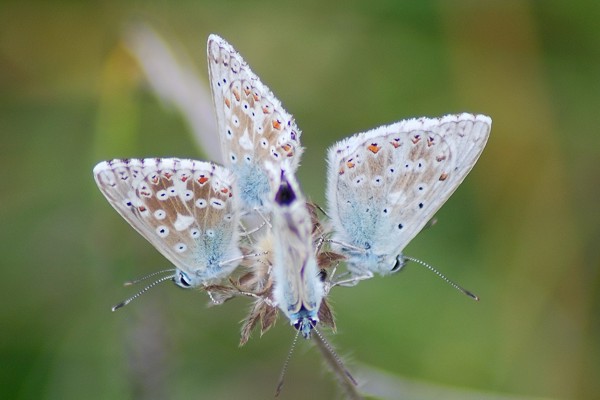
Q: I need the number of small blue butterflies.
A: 4